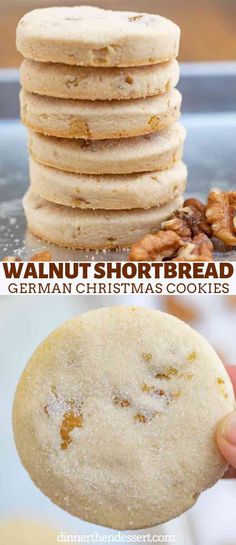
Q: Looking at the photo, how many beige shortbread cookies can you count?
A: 7